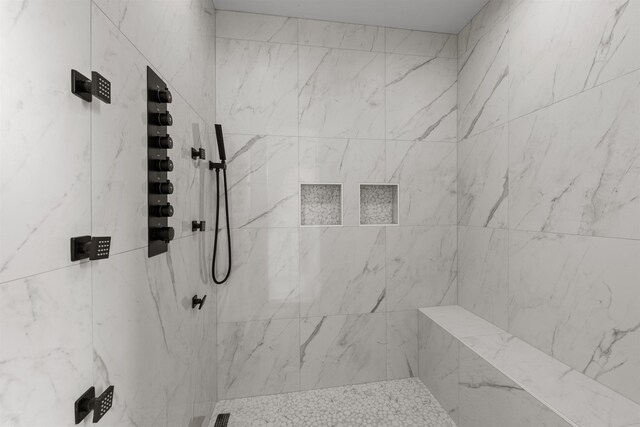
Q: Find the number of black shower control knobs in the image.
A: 7